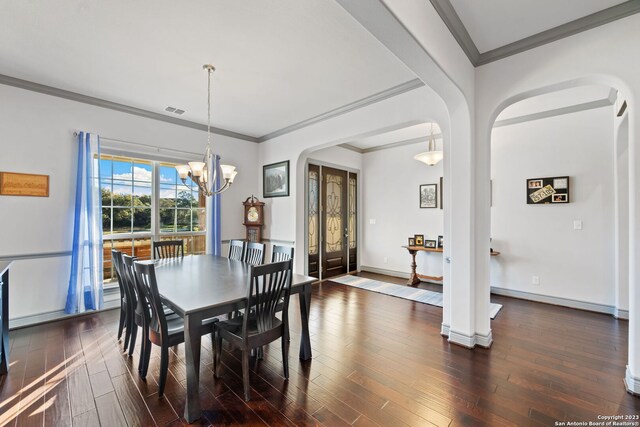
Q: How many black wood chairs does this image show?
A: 8